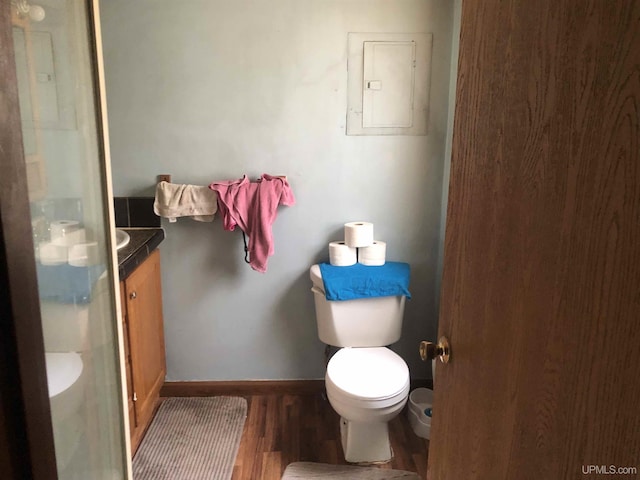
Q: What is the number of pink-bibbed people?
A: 0